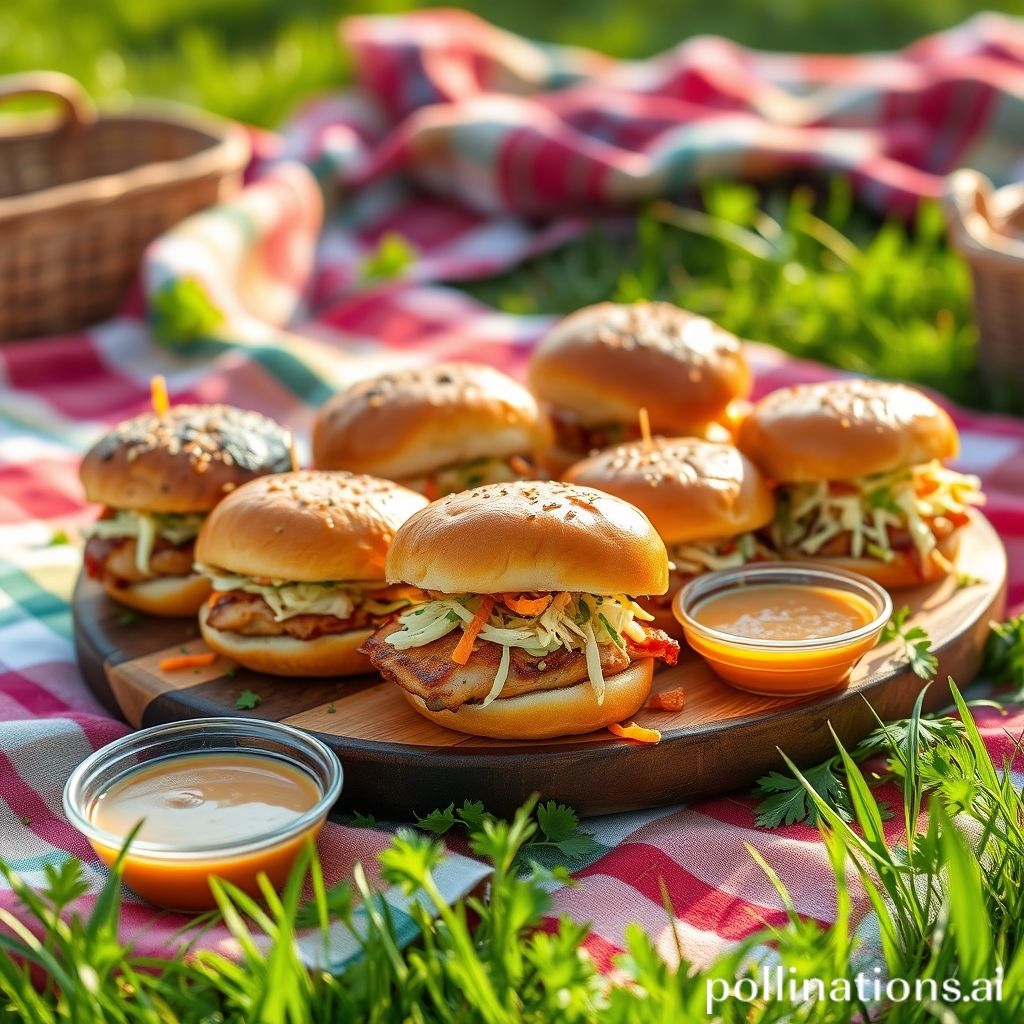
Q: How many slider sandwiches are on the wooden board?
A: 7